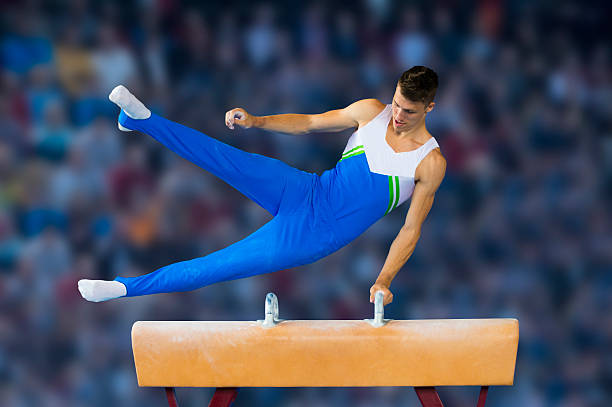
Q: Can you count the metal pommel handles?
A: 2